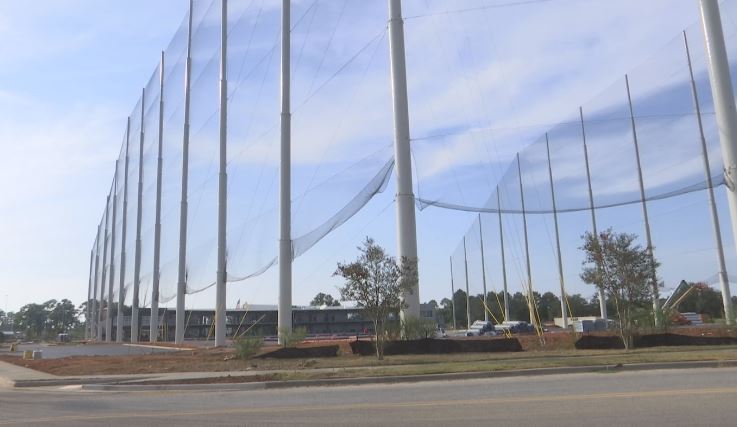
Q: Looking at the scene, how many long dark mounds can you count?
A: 3